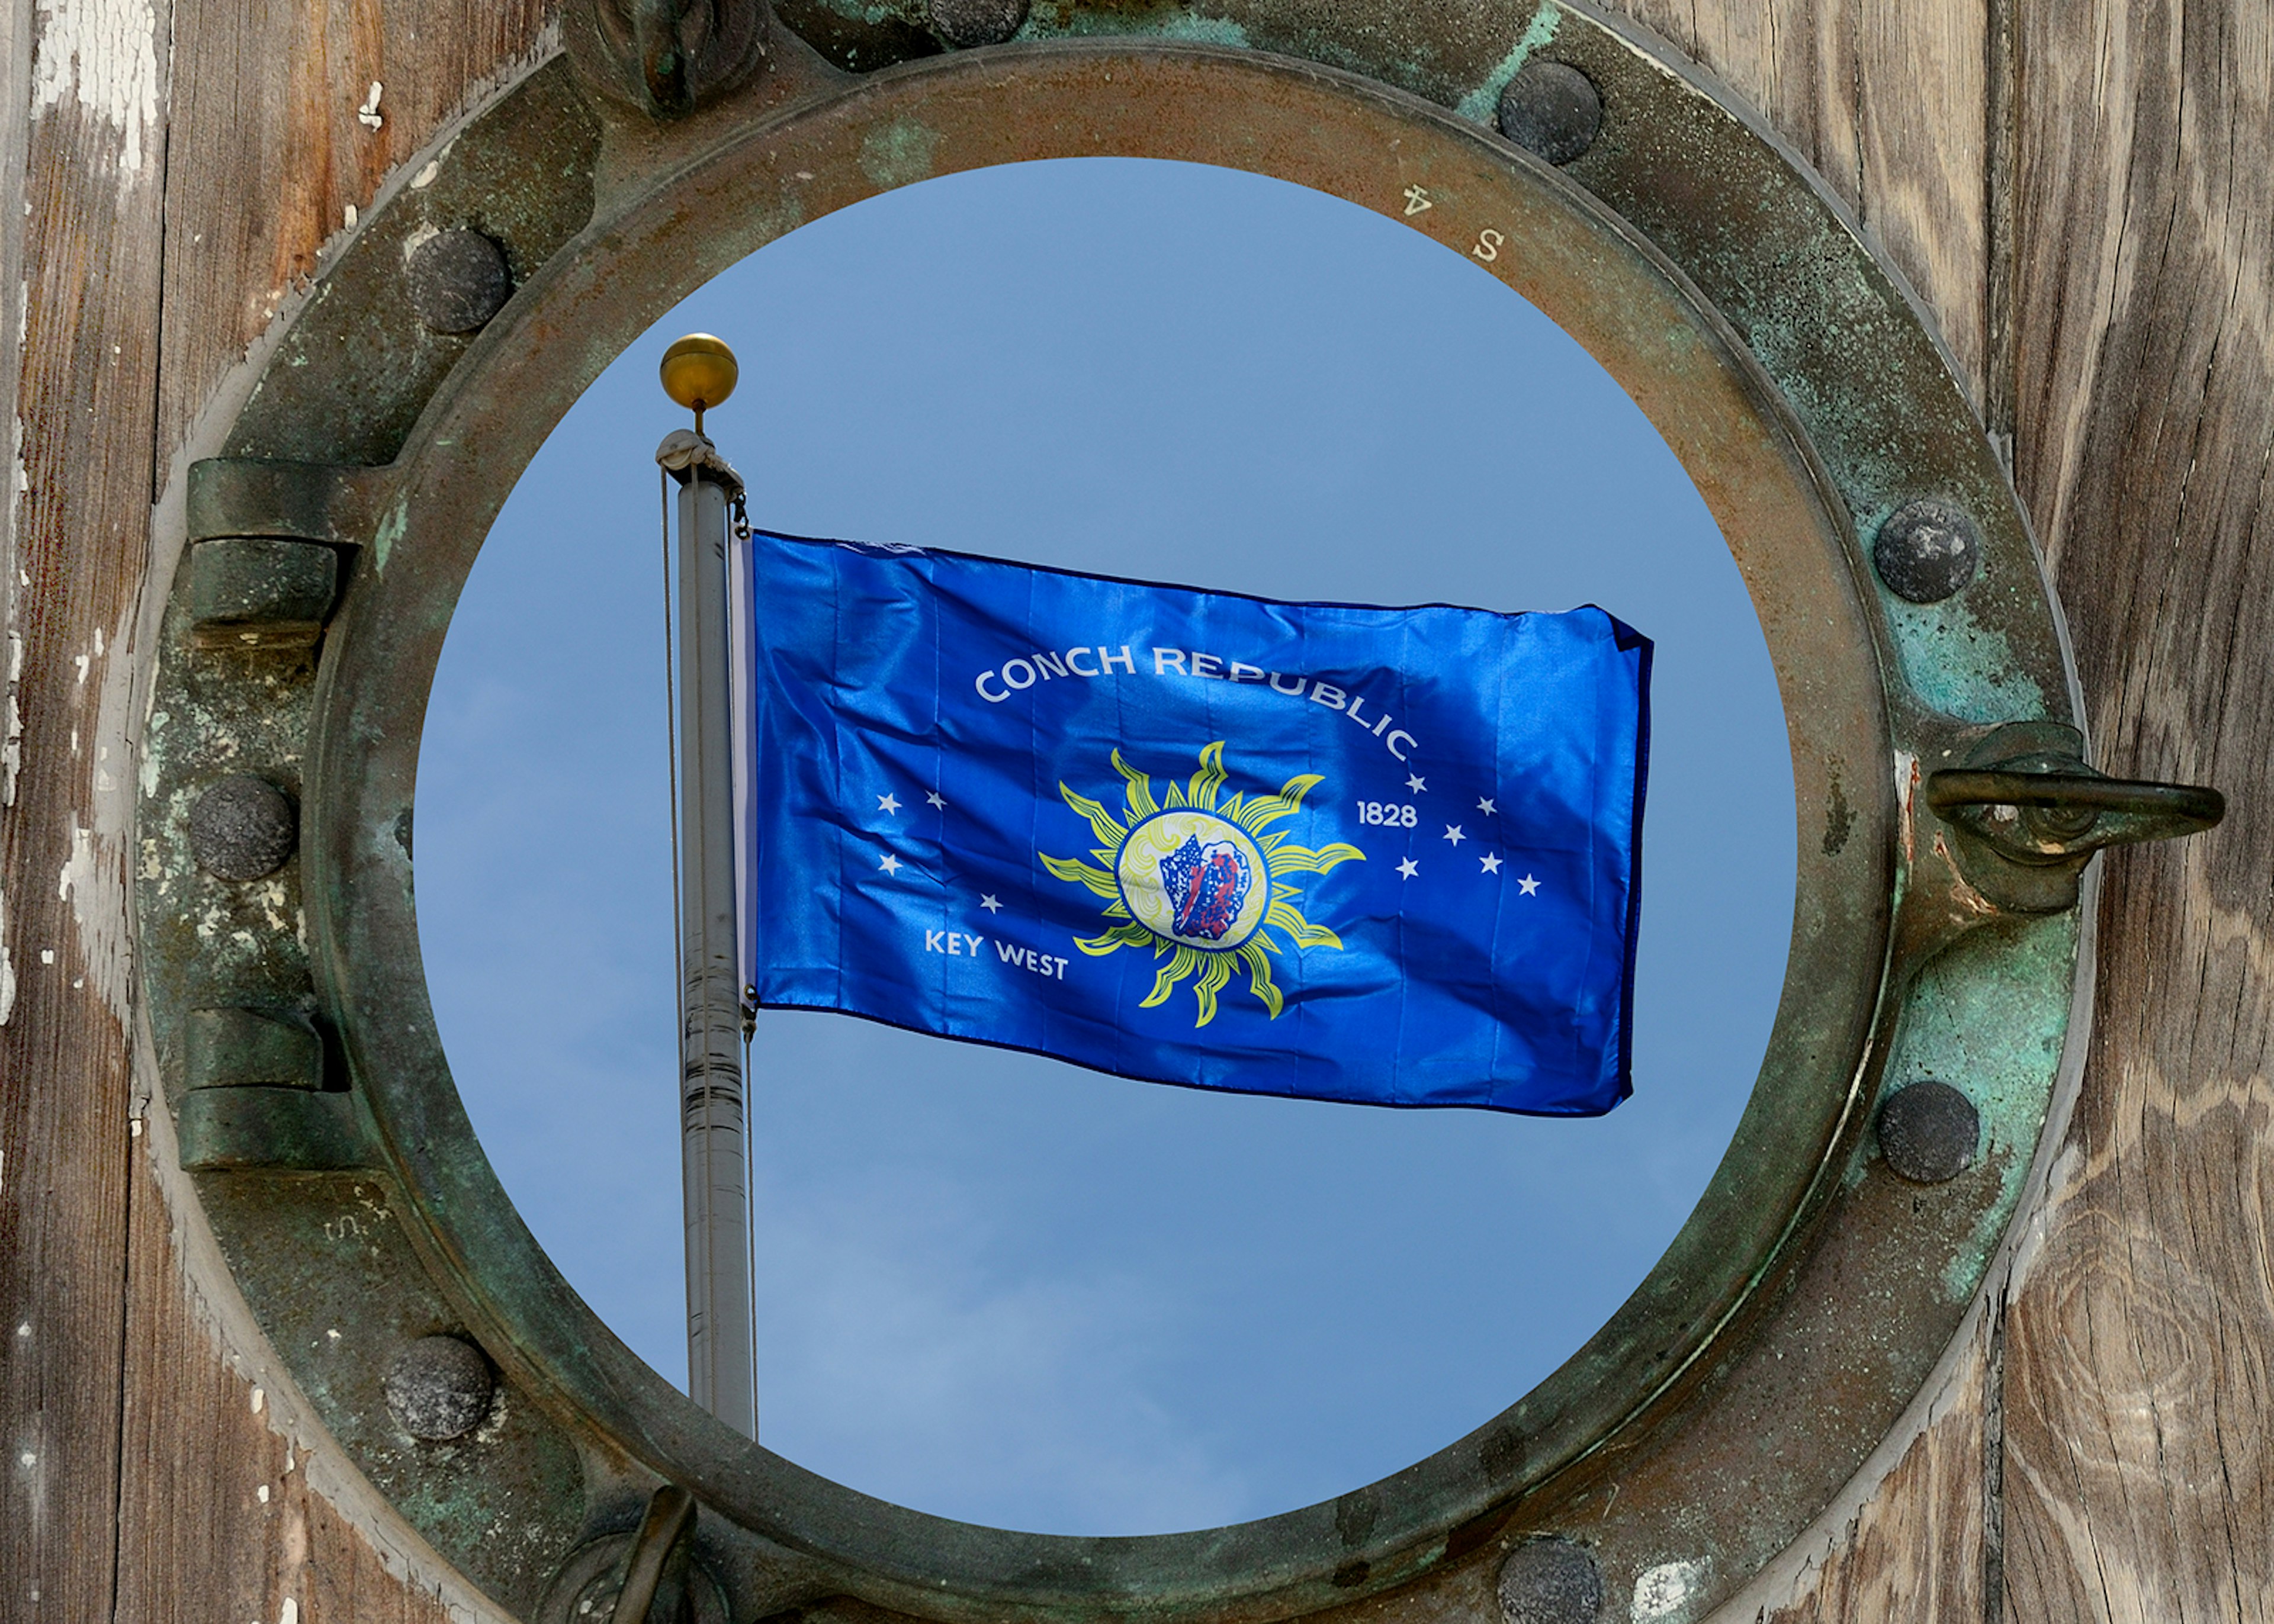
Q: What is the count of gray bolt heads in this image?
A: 8